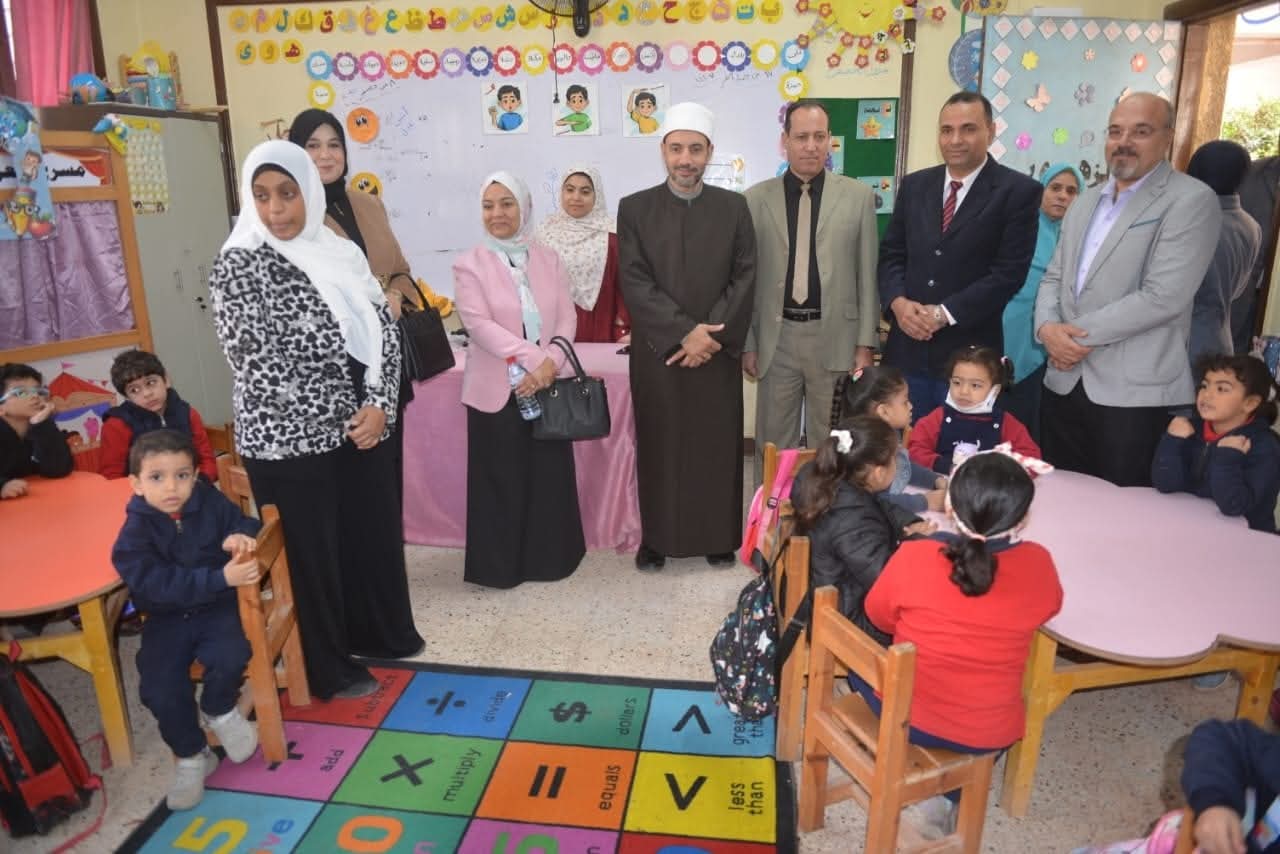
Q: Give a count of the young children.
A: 9